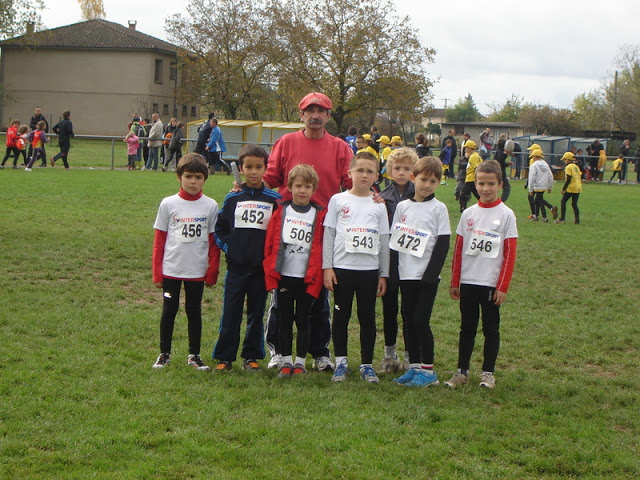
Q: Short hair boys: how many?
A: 7